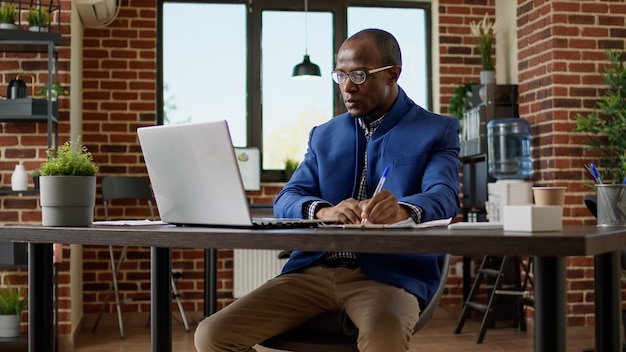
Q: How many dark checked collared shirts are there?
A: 1